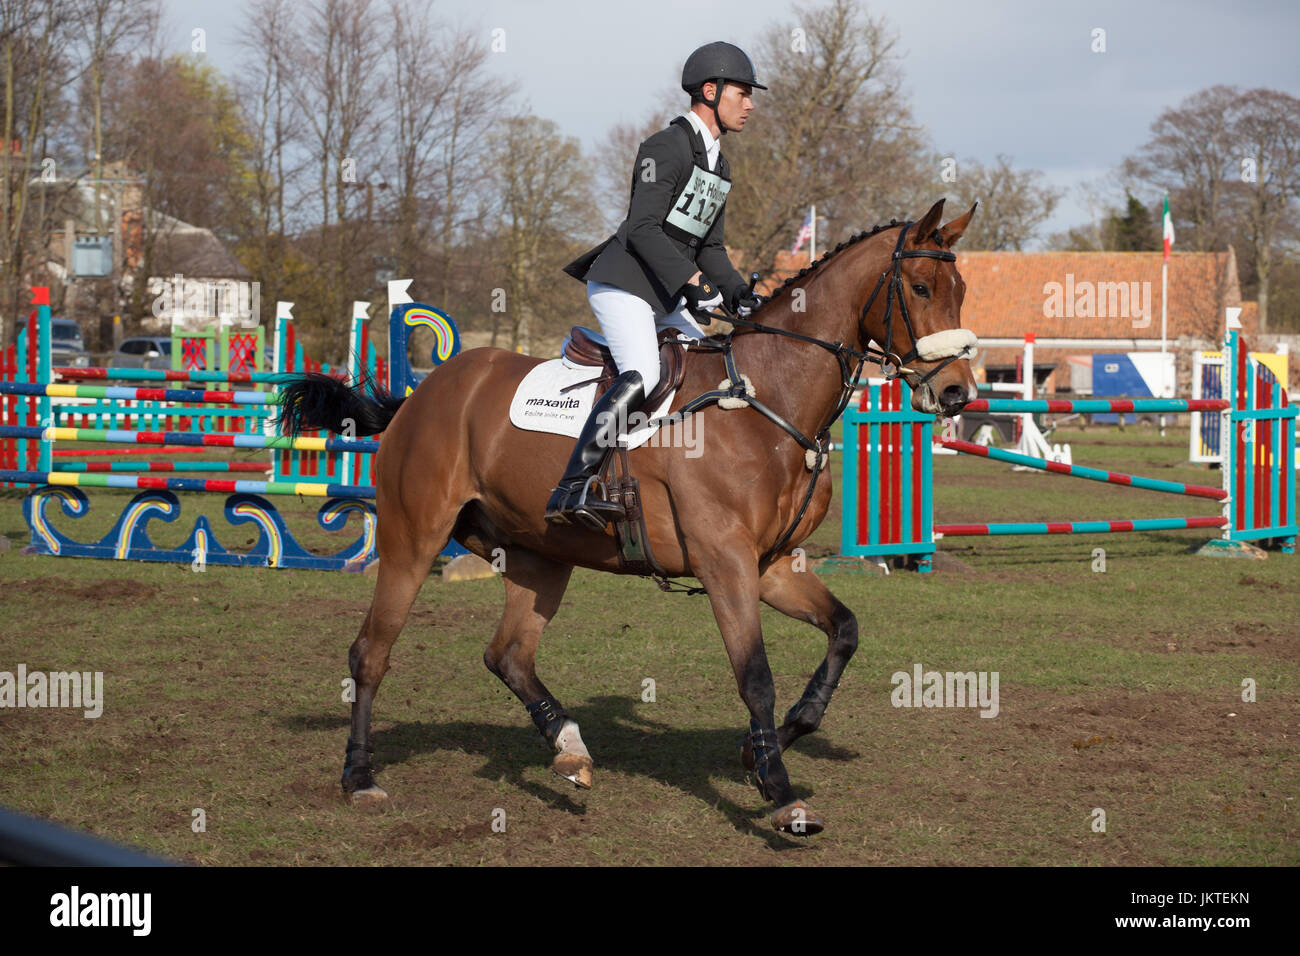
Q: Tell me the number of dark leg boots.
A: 4